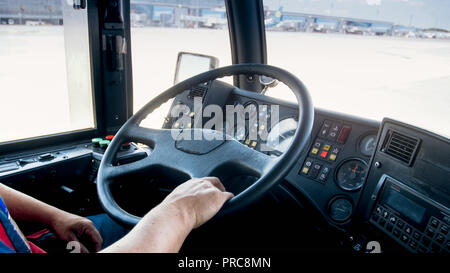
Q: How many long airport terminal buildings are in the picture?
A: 1